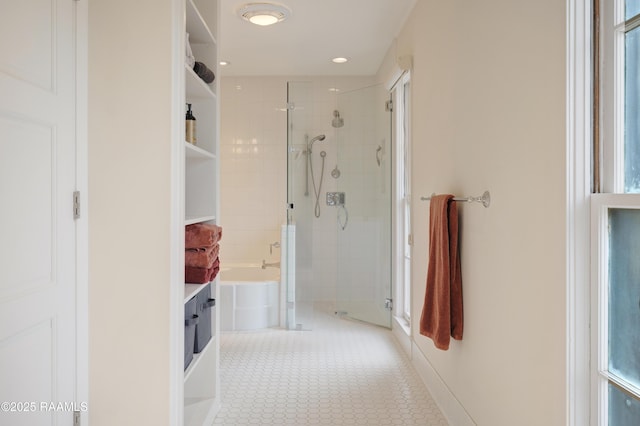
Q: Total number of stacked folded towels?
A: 3